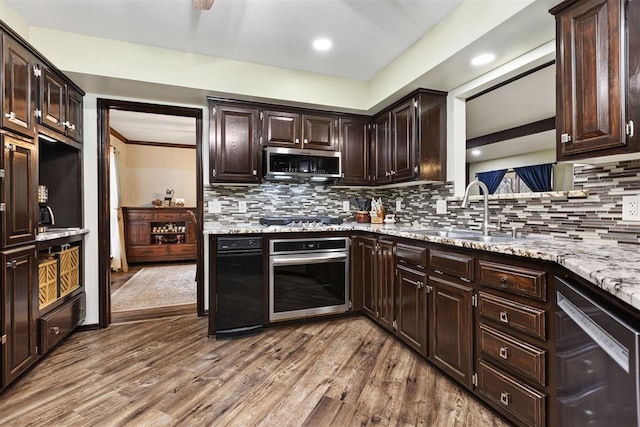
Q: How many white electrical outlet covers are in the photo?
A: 6